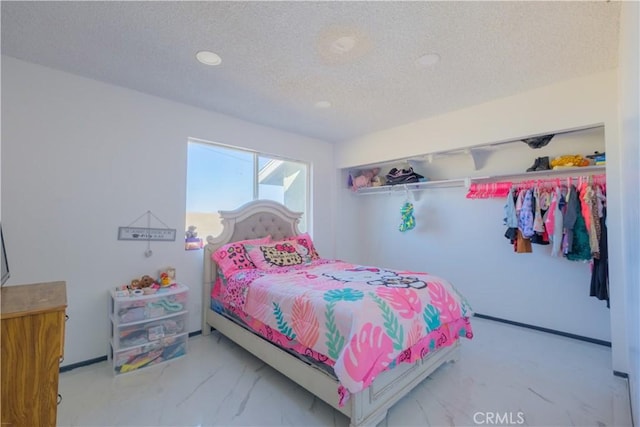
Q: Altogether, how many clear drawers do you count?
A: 3